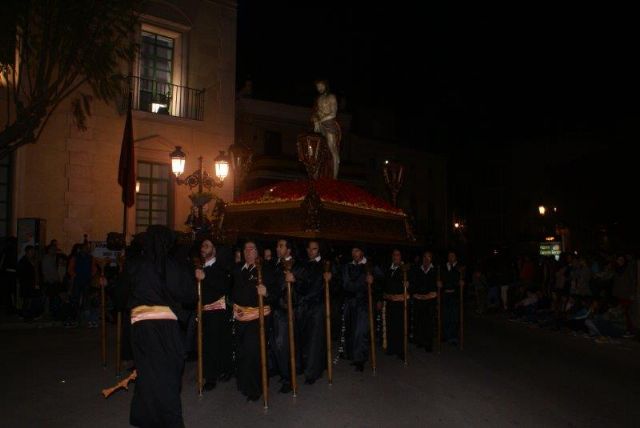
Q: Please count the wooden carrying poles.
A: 10